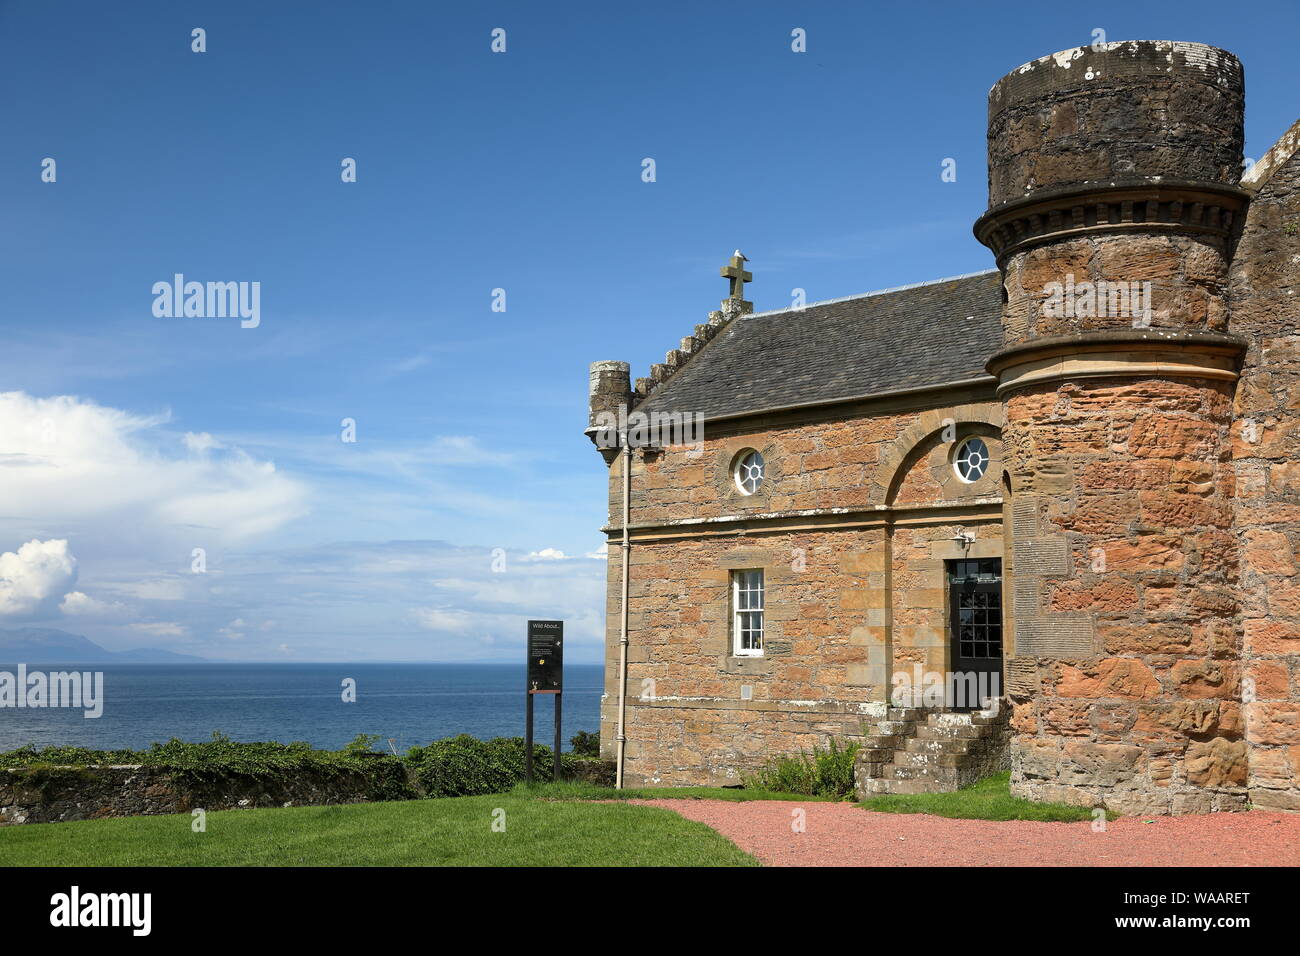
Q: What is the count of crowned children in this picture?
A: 0